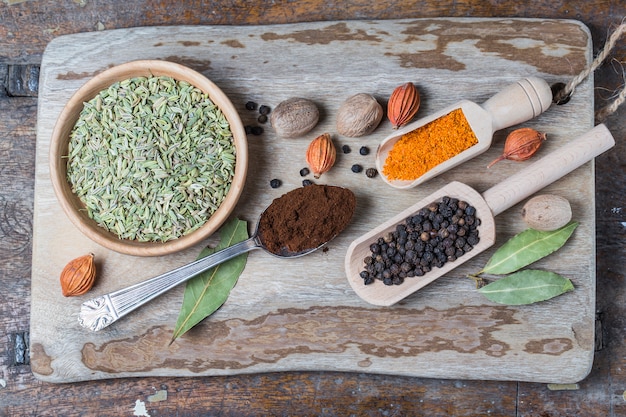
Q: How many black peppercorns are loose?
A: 12